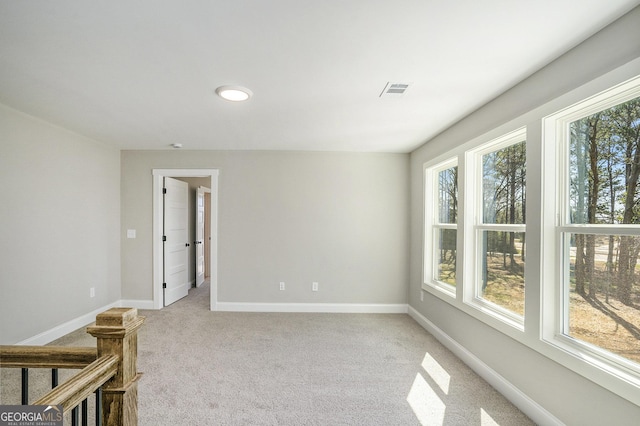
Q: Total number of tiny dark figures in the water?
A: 0